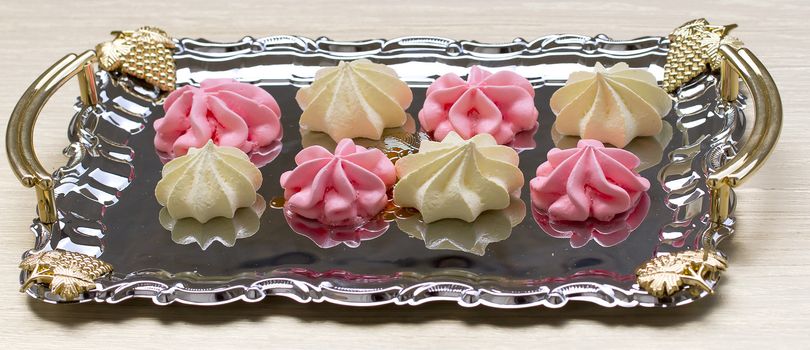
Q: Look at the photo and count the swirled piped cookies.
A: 8